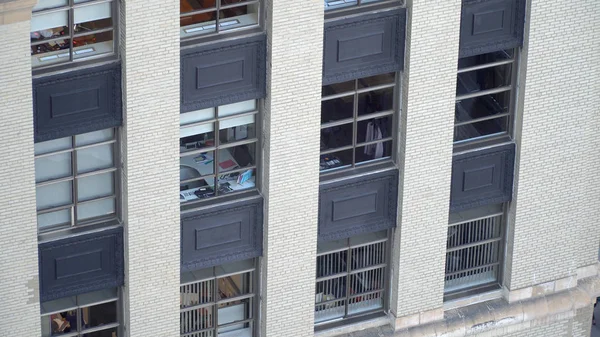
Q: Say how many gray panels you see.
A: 8